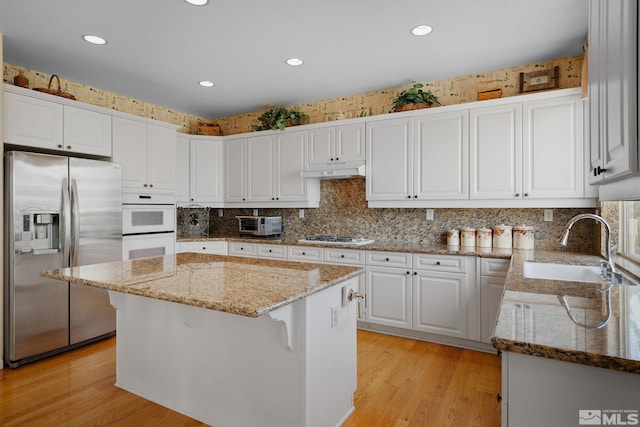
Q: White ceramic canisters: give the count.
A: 5